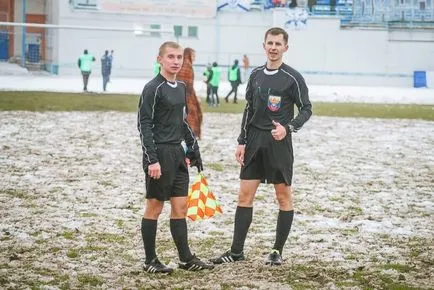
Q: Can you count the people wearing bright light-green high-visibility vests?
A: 5